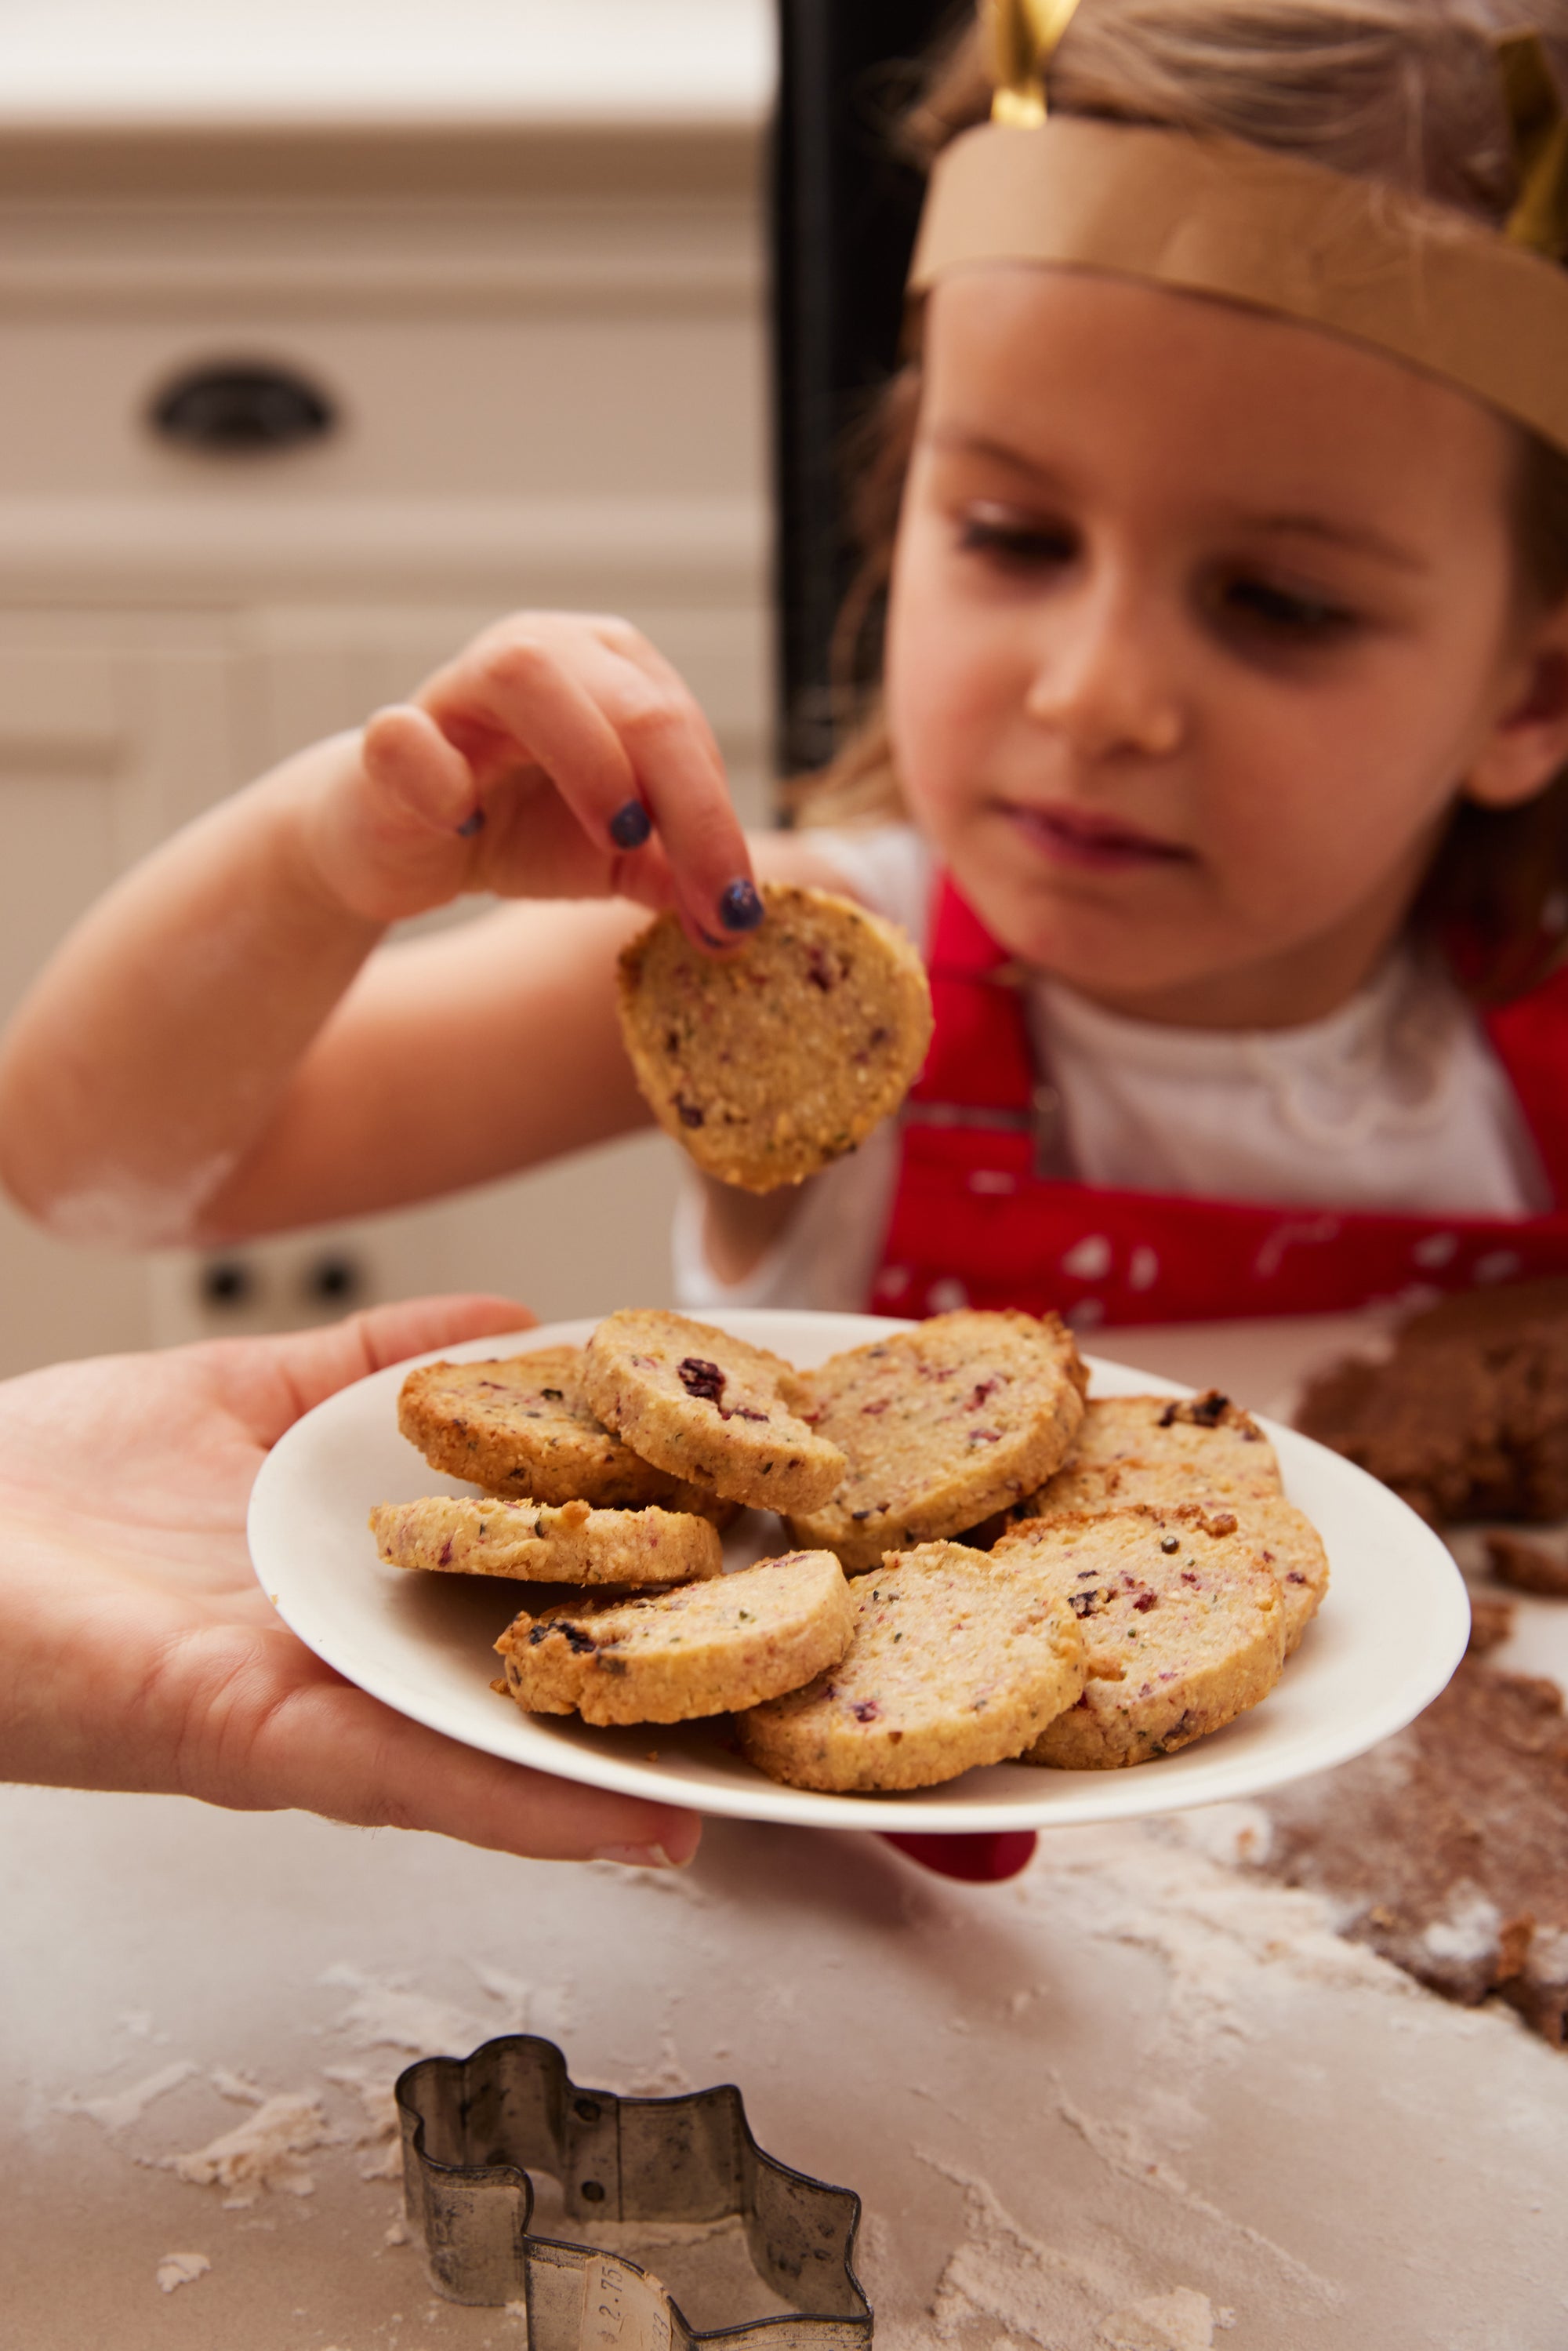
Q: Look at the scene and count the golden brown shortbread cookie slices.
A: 10